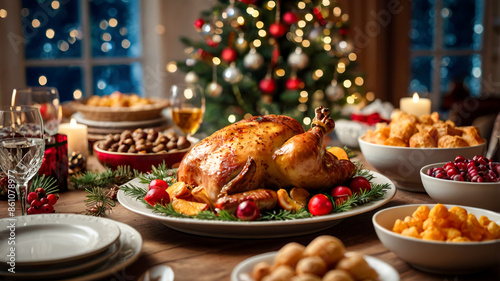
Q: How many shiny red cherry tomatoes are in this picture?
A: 6